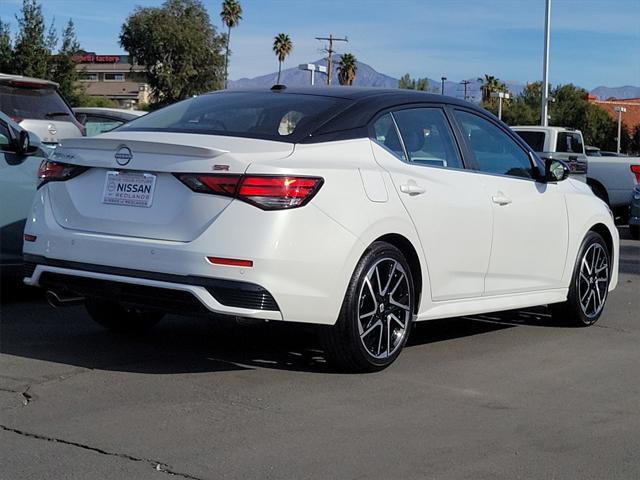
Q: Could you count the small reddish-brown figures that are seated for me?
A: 0